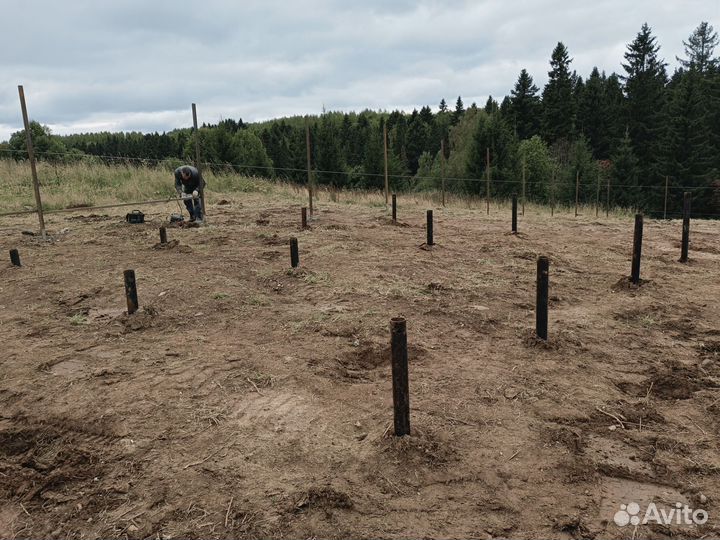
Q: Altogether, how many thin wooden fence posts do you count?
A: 12